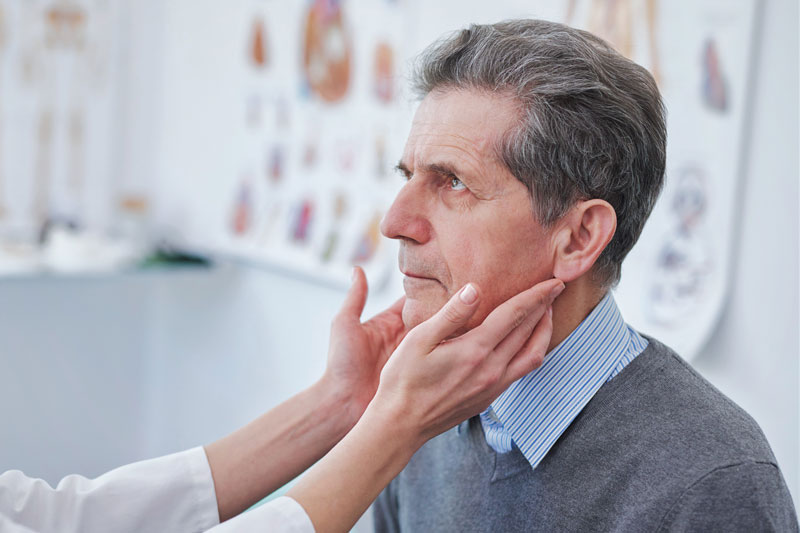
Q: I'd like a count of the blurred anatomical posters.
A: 3